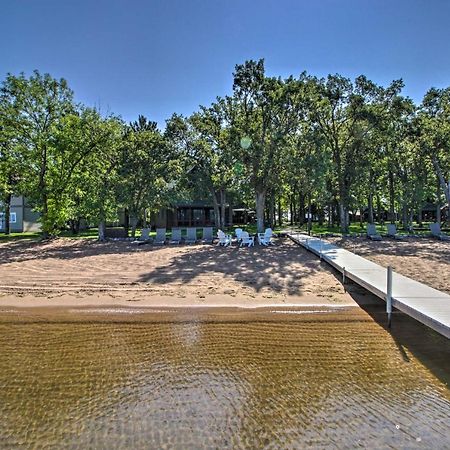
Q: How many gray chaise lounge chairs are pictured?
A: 8